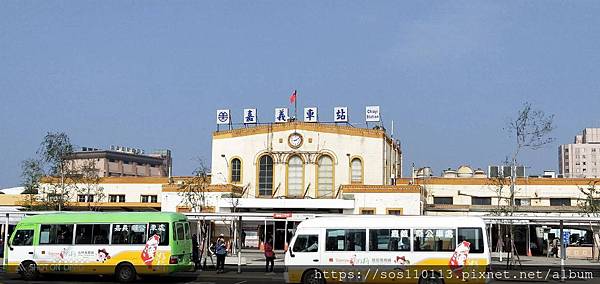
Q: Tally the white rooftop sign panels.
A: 6